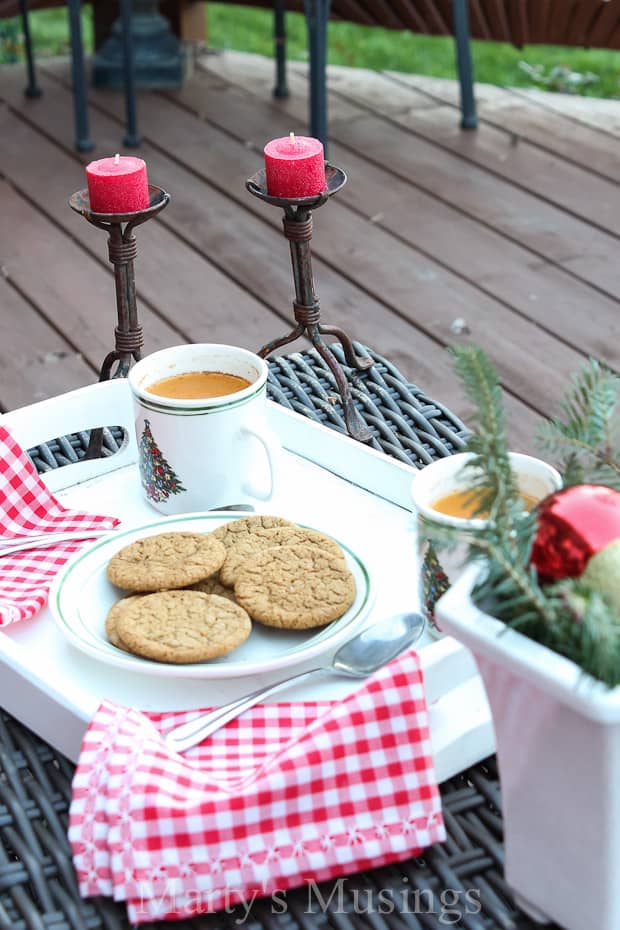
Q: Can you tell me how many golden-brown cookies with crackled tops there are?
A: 7